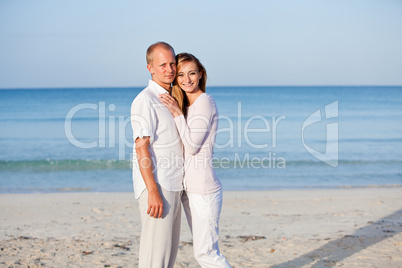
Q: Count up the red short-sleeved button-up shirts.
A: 0